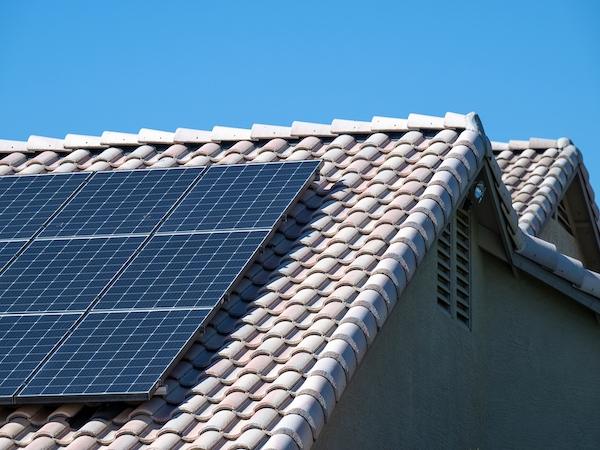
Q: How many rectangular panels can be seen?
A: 8